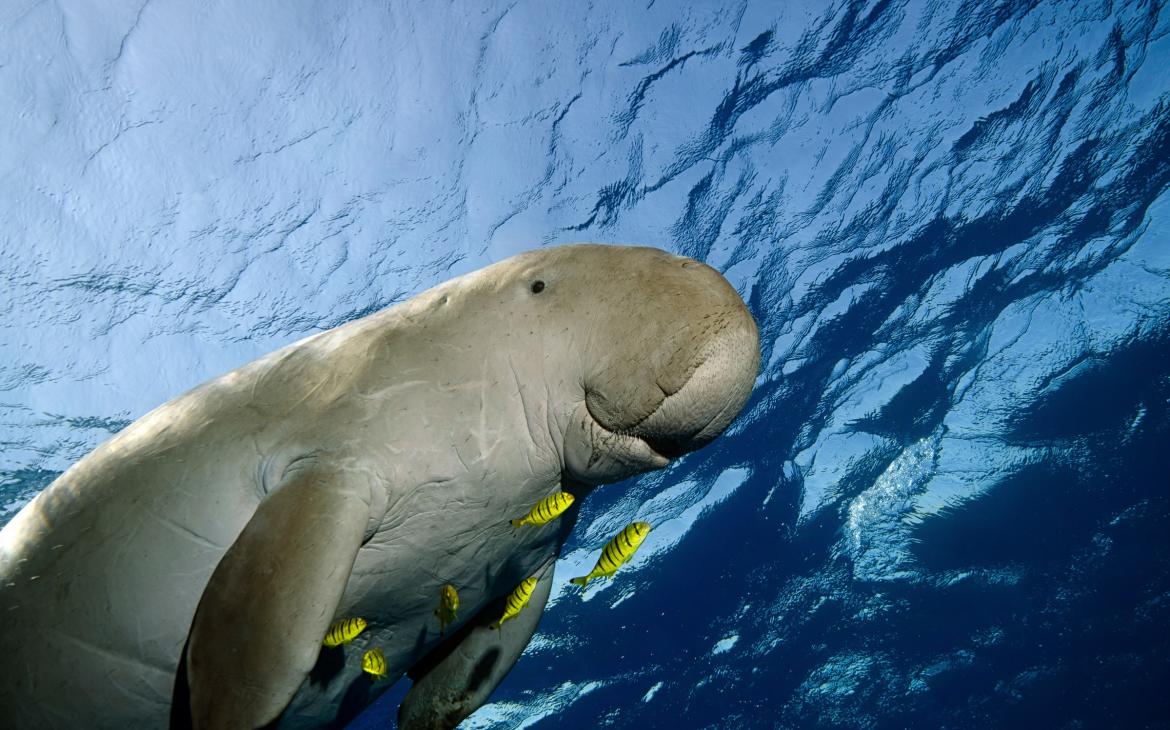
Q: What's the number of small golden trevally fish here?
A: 6